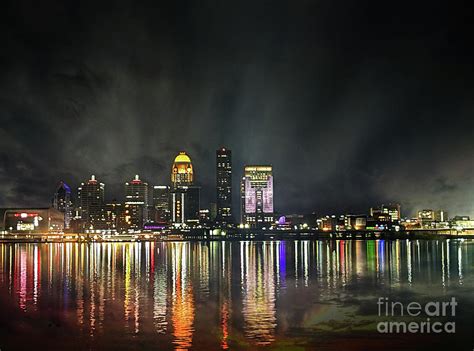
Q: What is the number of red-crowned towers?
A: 2